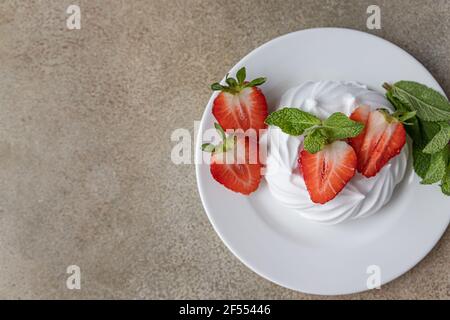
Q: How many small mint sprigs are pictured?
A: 1